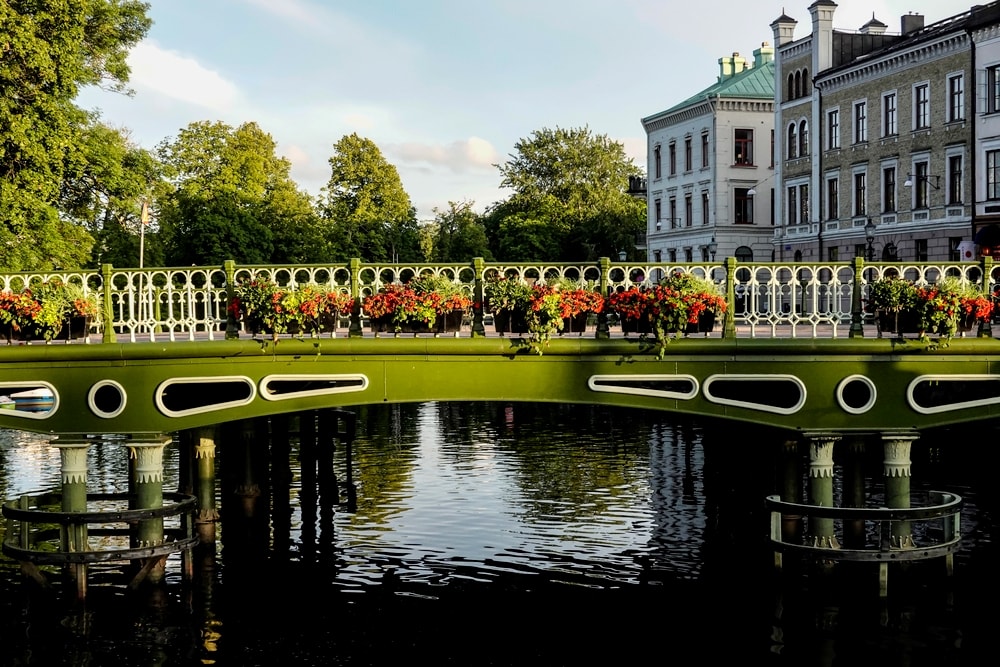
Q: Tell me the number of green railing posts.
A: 8